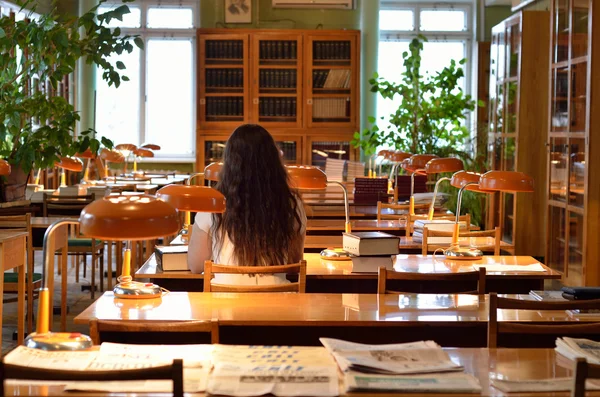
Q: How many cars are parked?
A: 0